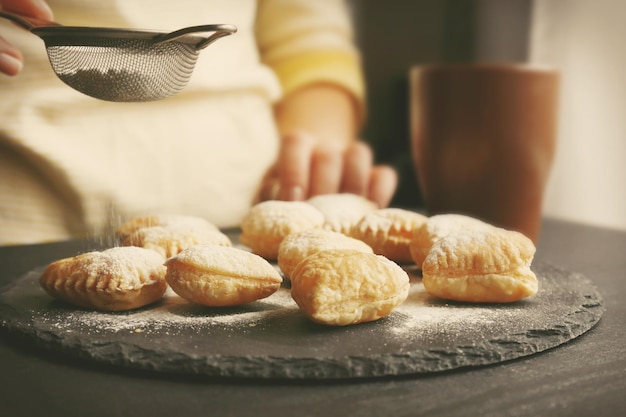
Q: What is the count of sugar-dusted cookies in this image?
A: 11